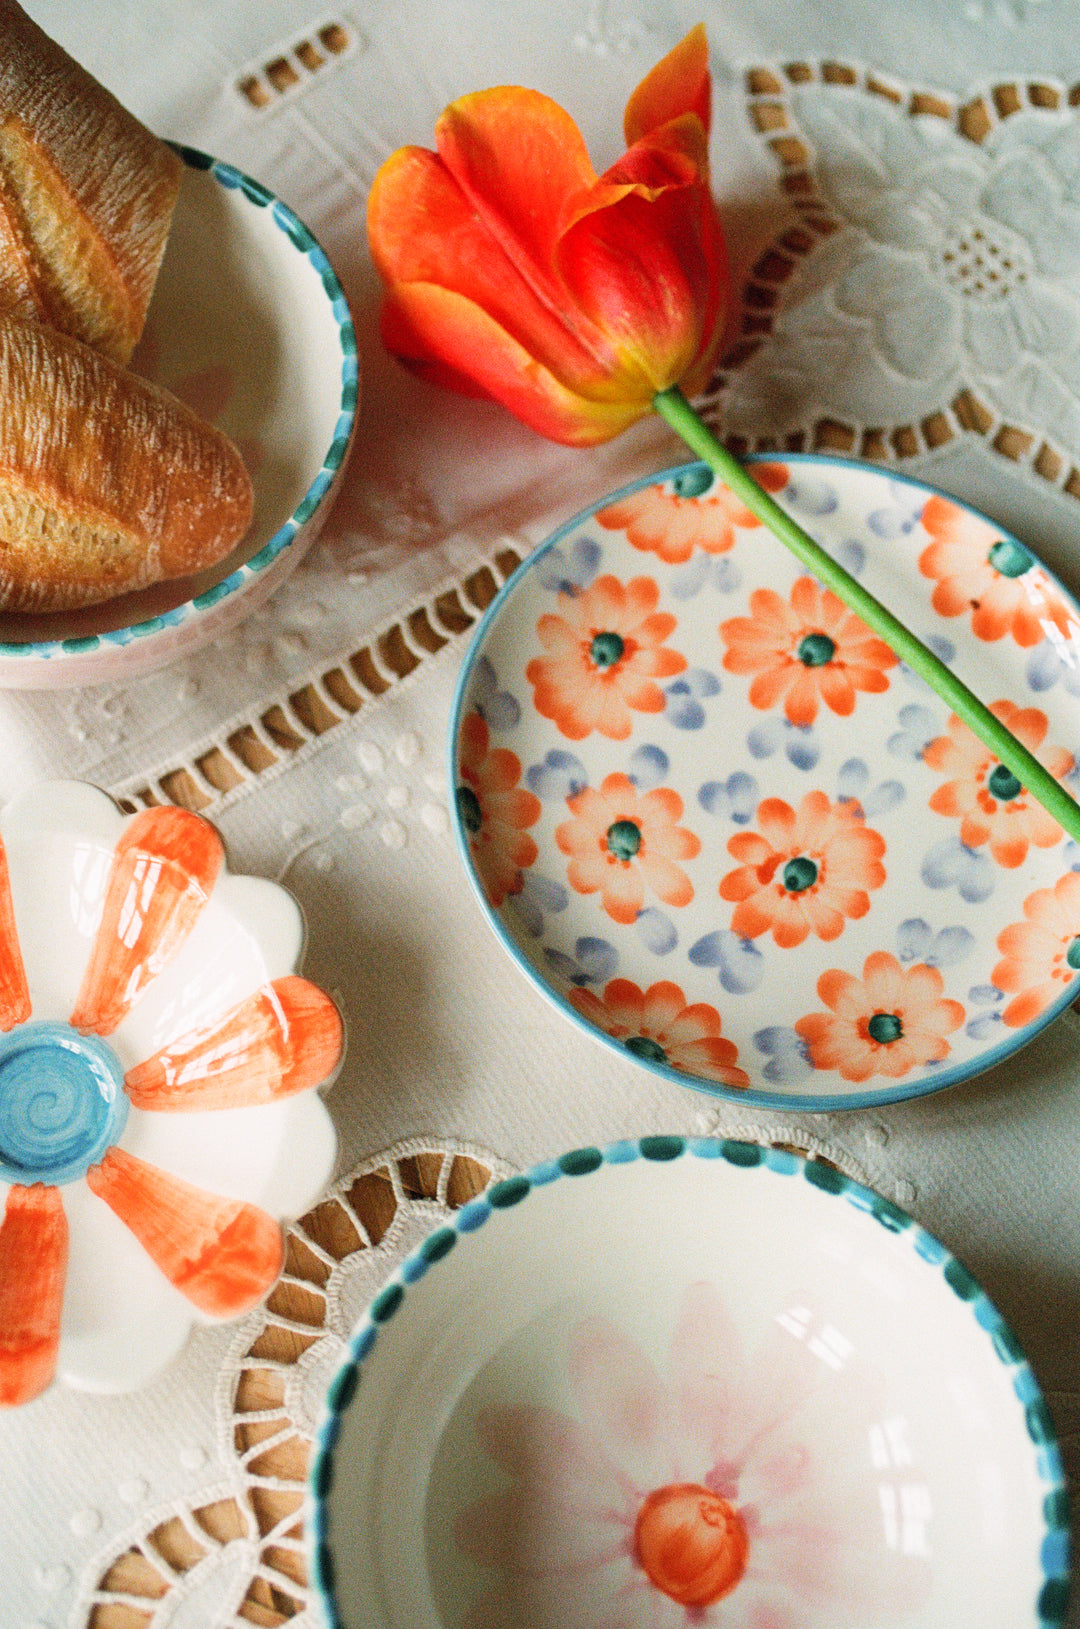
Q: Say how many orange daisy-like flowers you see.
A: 11